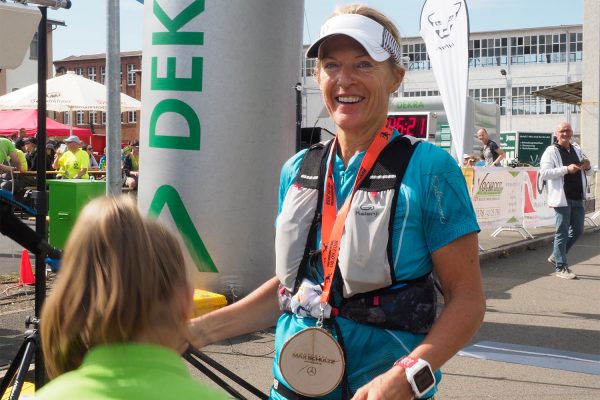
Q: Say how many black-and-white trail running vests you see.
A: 1